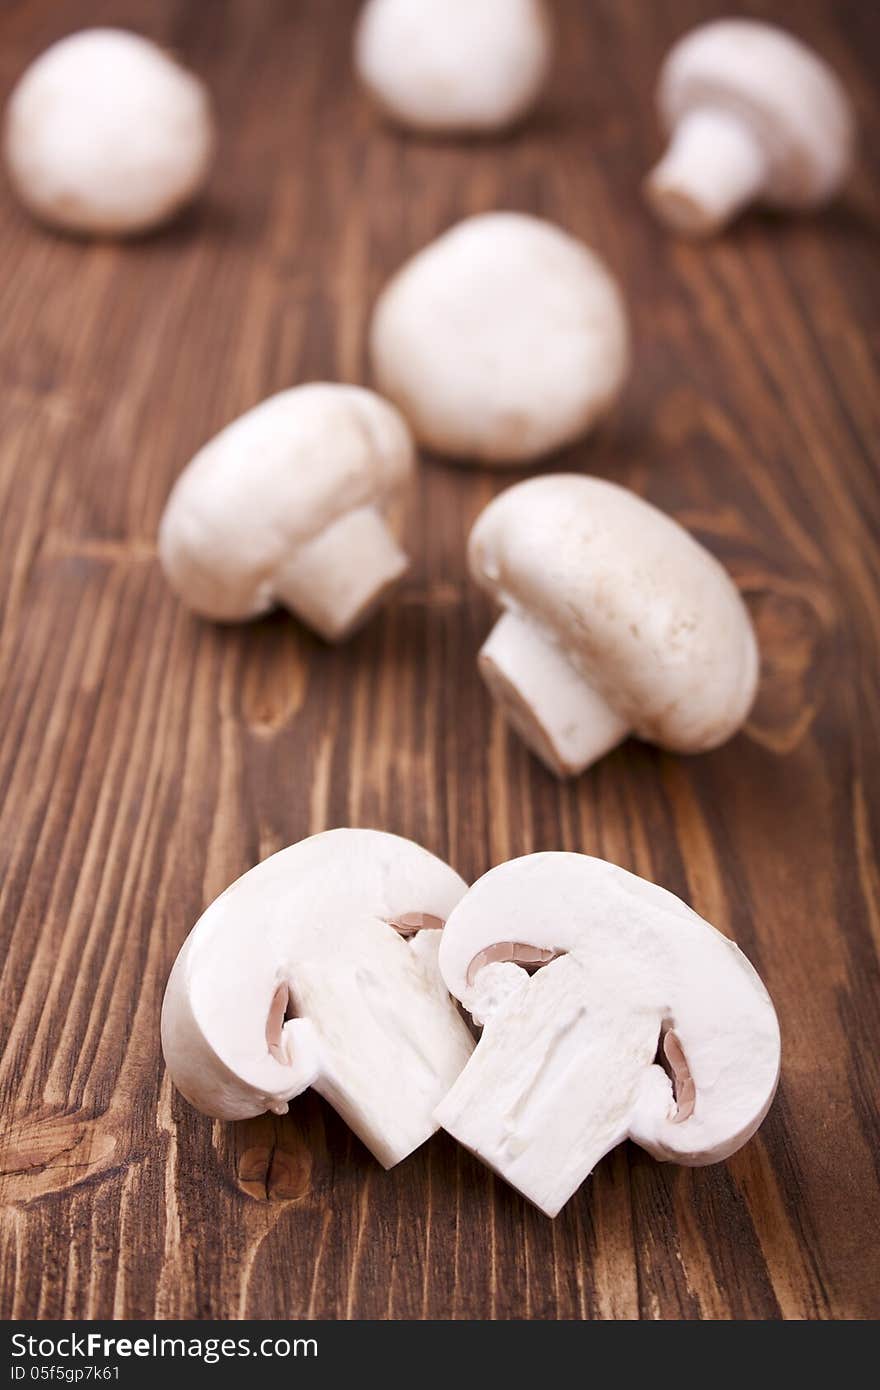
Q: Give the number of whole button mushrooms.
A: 6